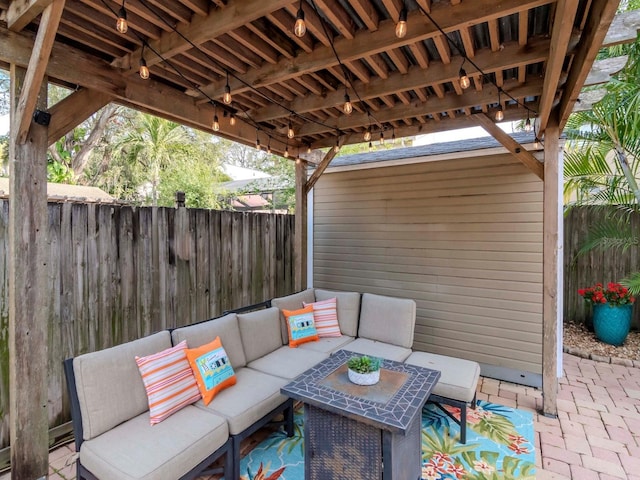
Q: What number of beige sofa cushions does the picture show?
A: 12